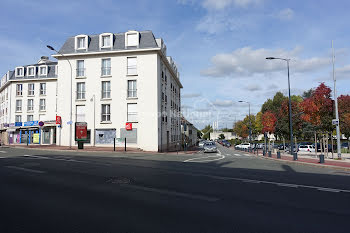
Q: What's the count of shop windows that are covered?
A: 2